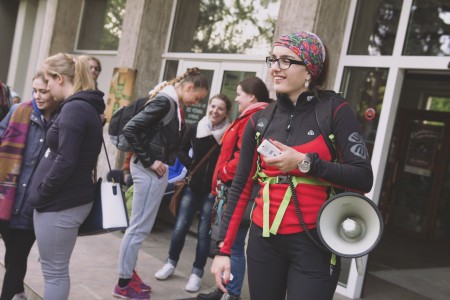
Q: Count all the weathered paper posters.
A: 1